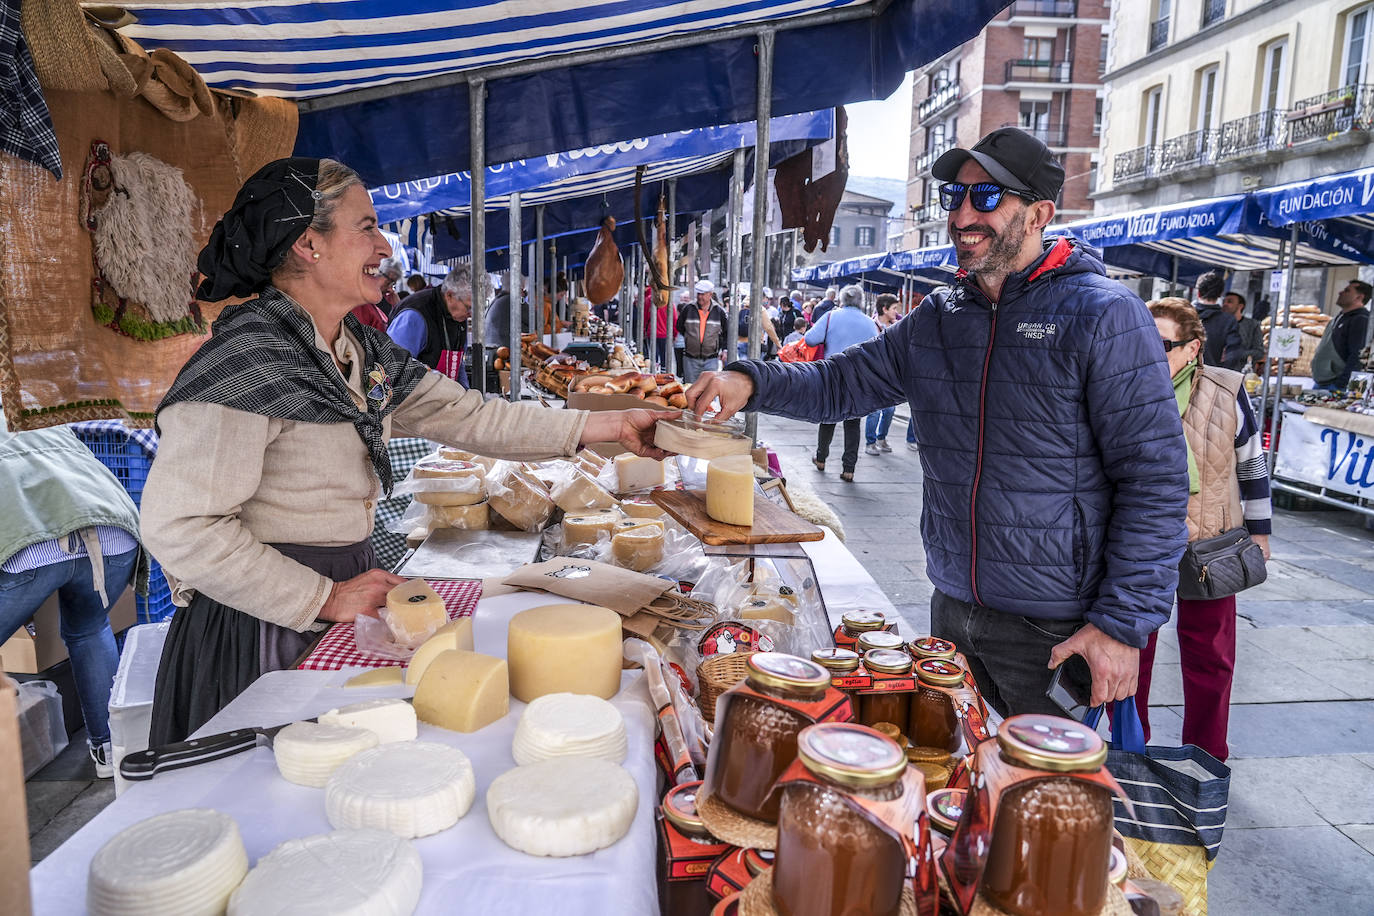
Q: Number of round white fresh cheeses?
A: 6